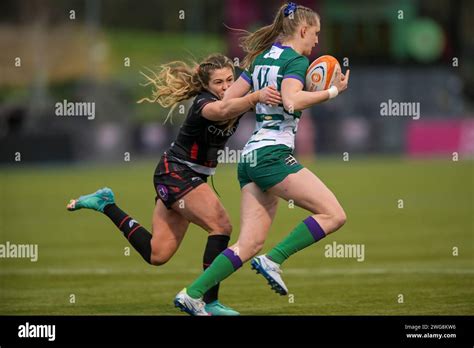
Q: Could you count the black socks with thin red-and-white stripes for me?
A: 2